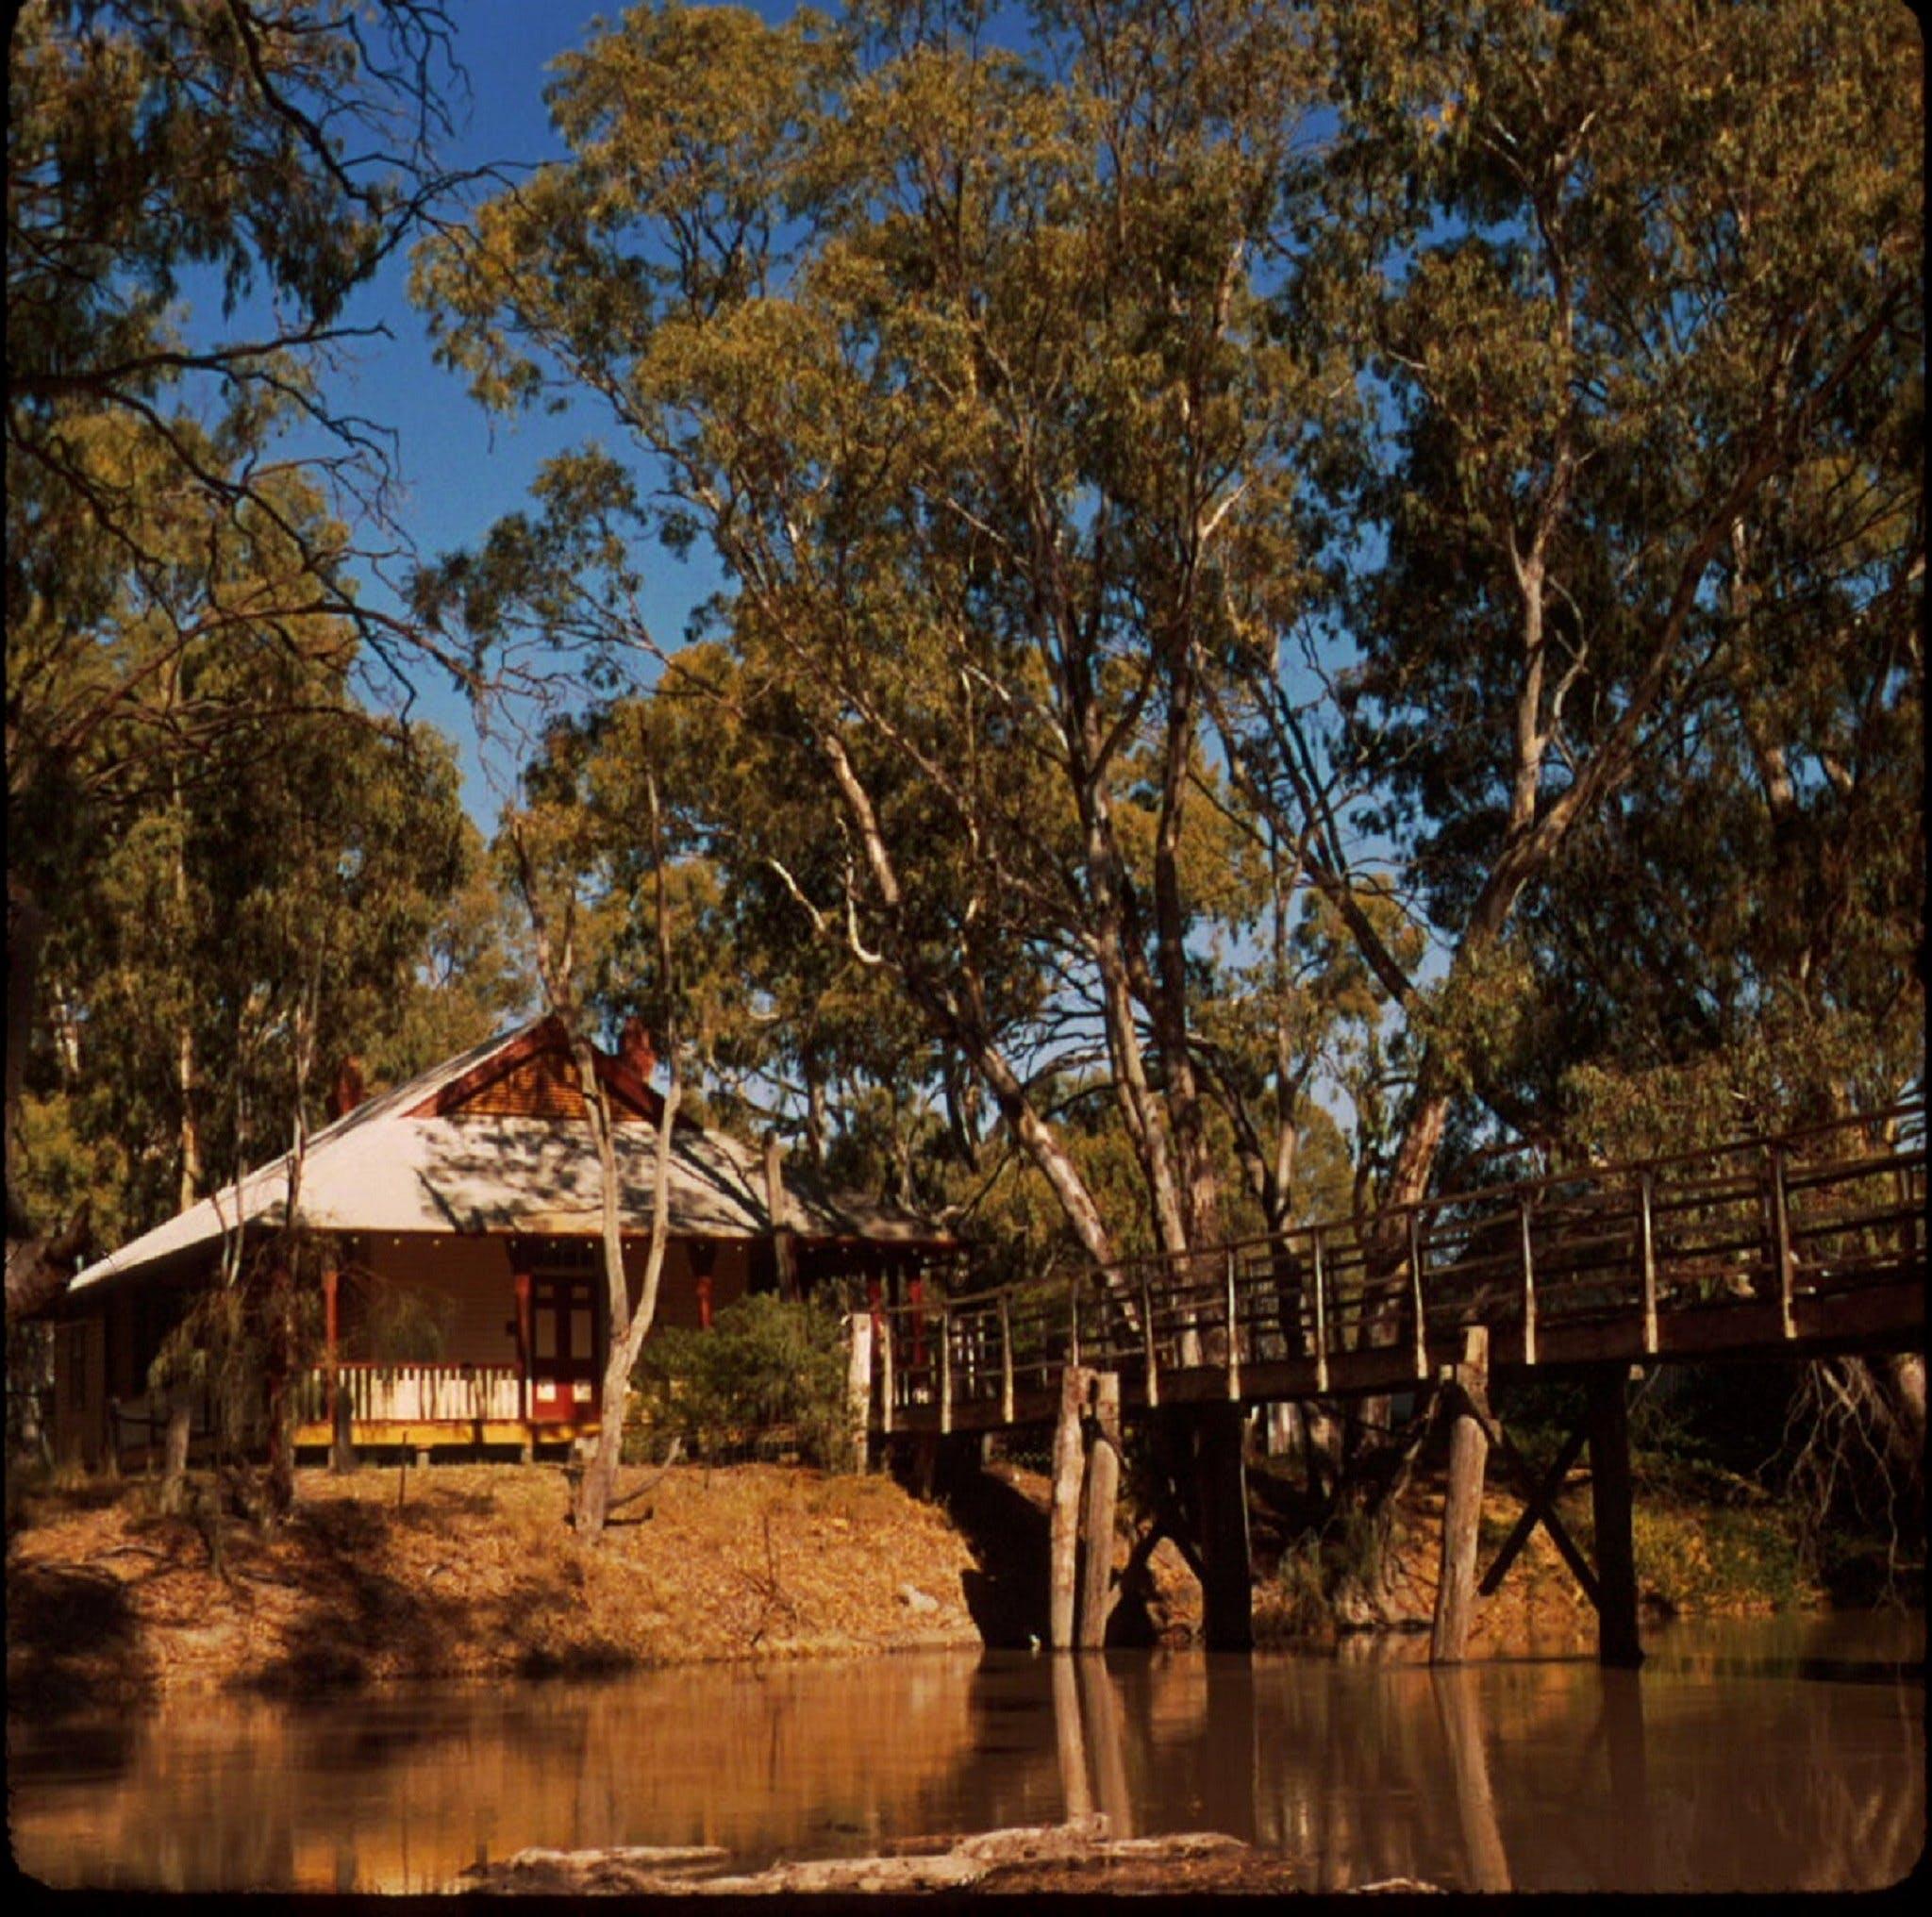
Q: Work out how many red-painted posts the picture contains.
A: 5